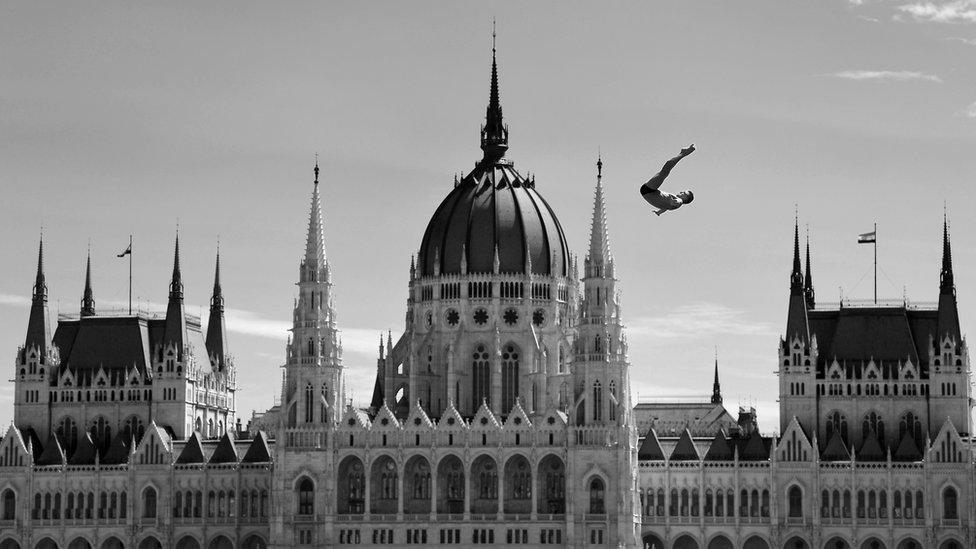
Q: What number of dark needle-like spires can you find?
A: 9